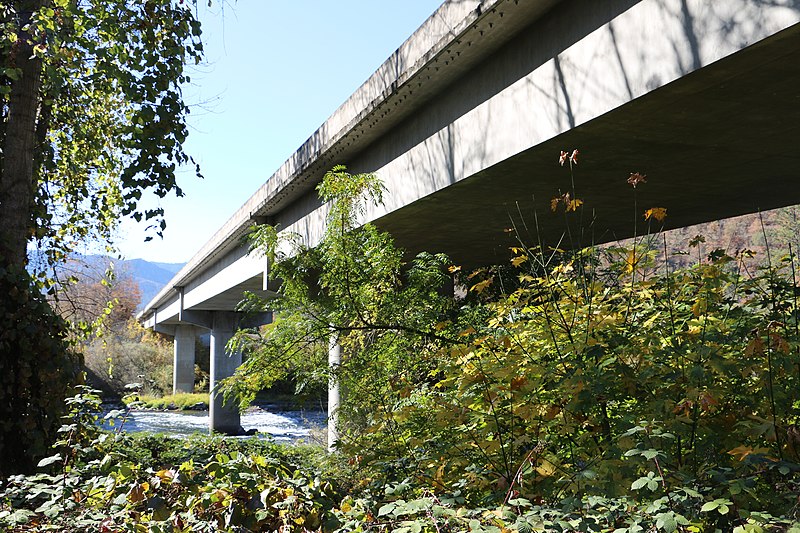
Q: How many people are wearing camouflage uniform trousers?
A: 0